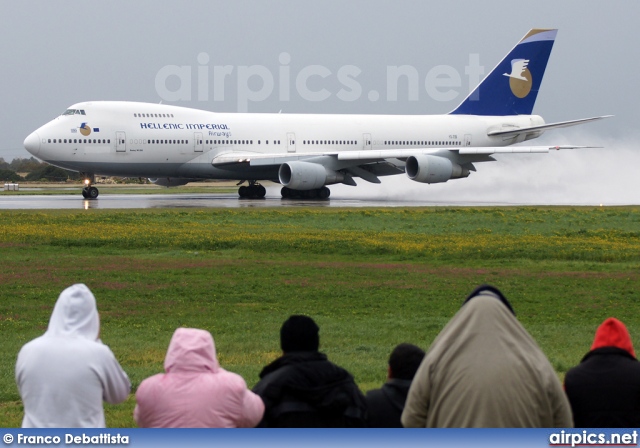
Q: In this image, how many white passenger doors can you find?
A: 5